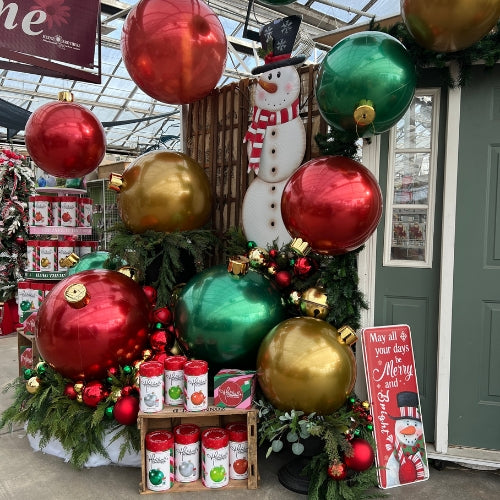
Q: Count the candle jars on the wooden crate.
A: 7